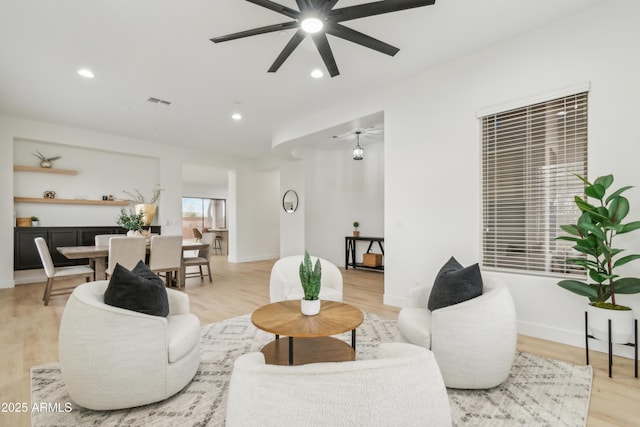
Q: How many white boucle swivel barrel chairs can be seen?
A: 4